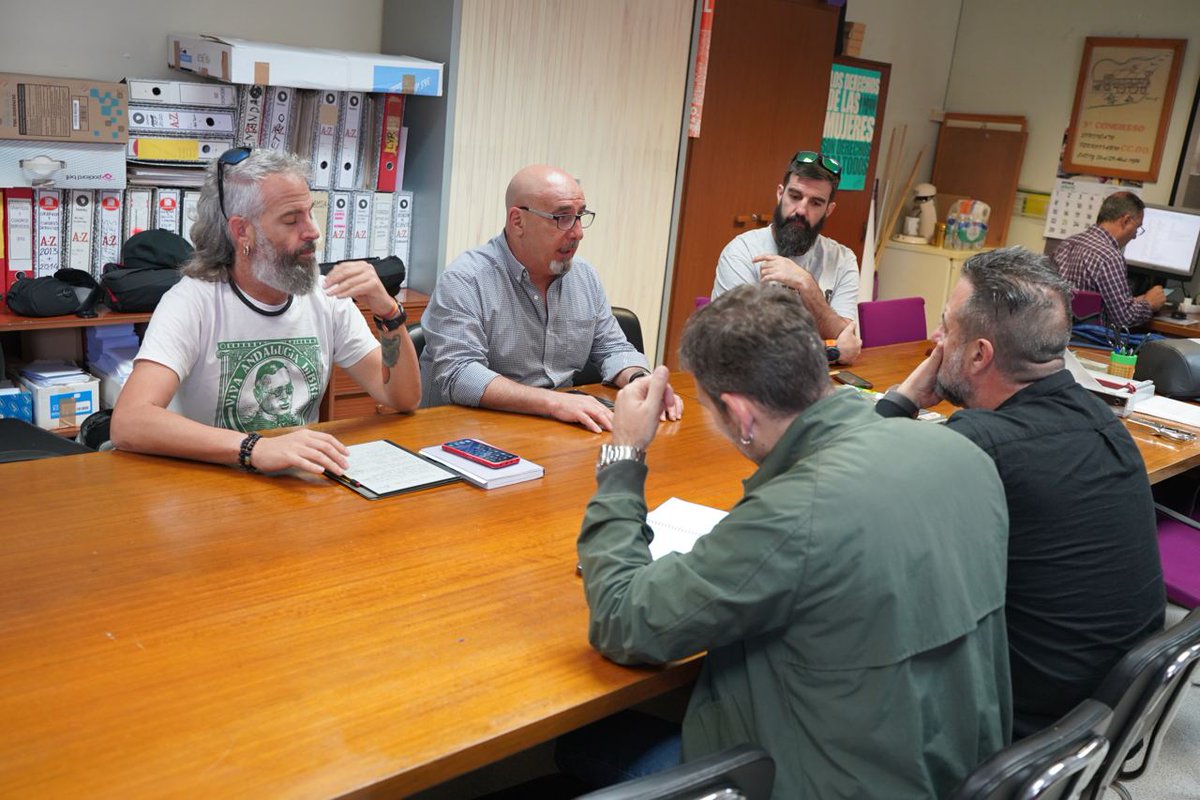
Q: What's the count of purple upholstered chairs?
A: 4